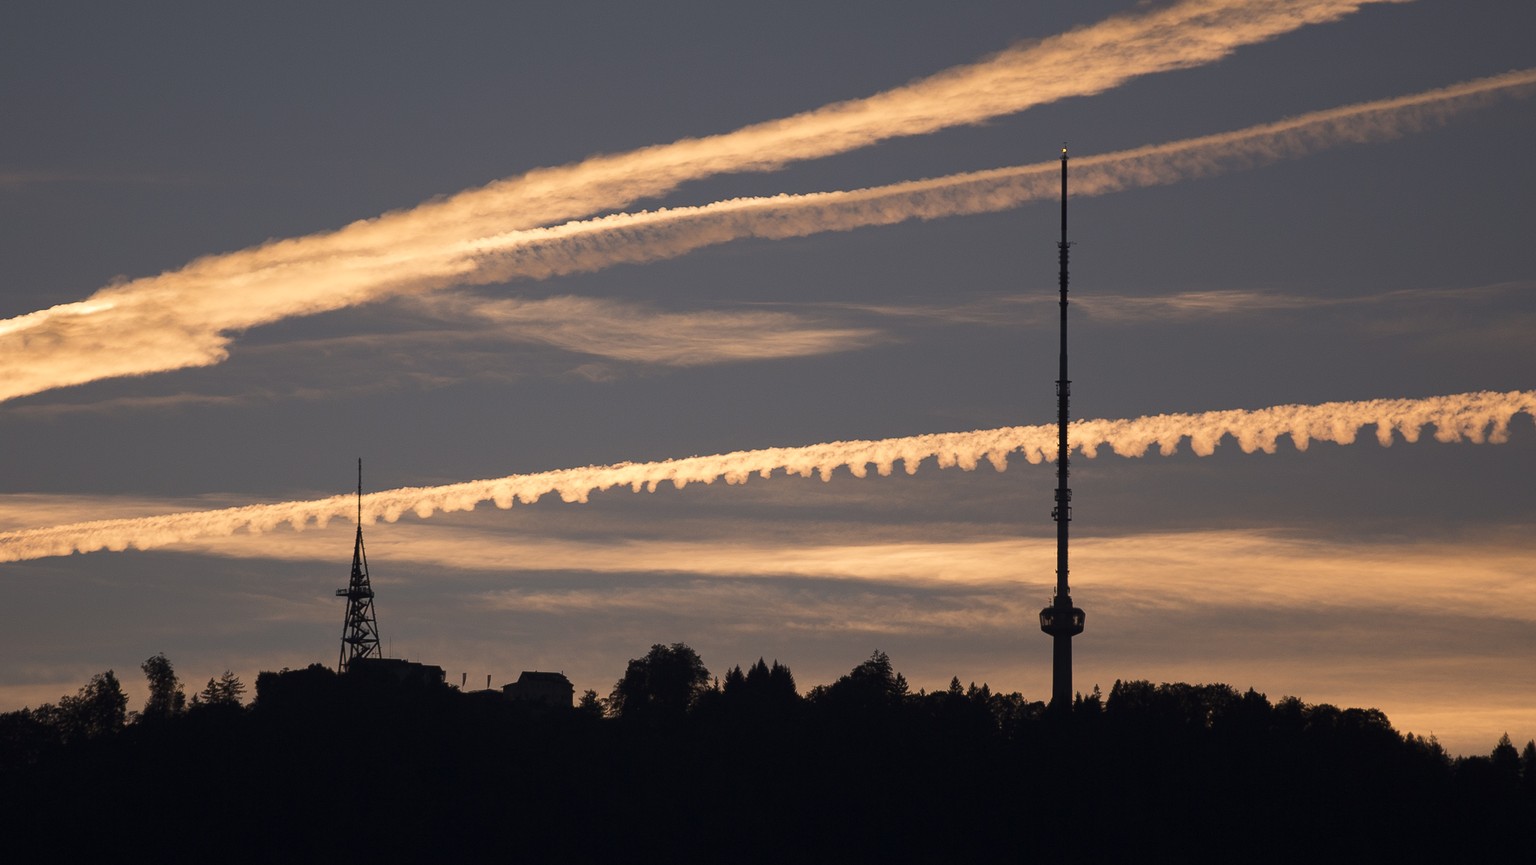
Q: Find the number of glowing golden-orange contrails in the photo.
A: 3